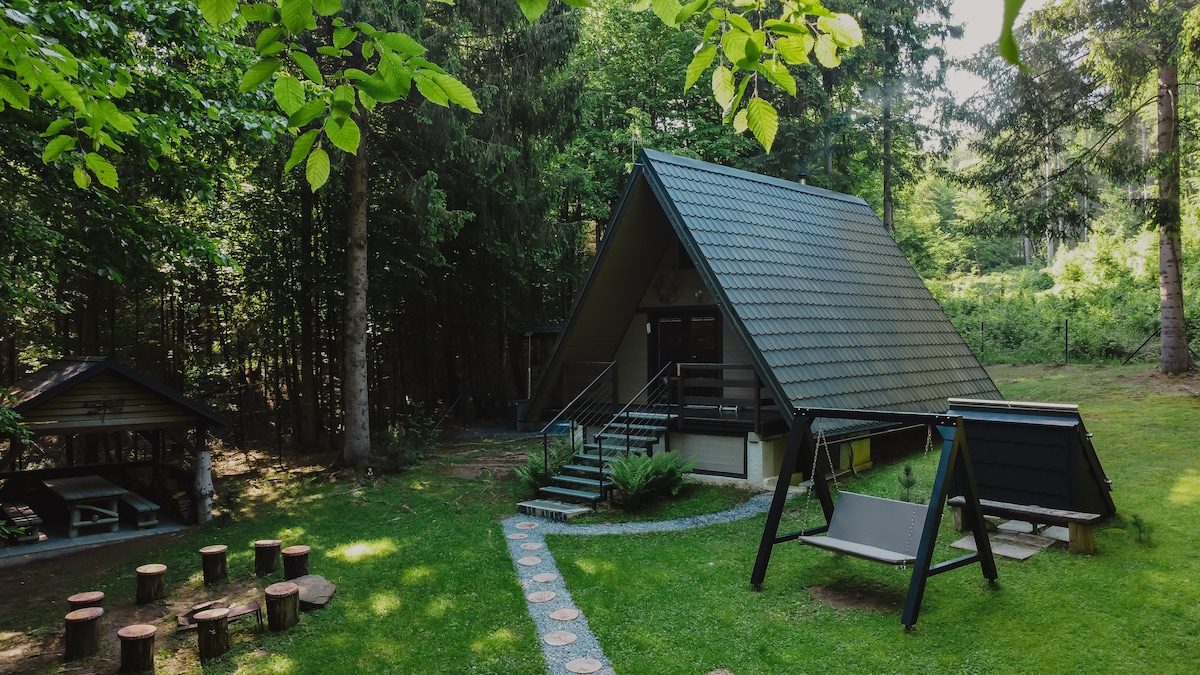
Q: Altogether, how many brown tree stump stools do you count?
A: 9